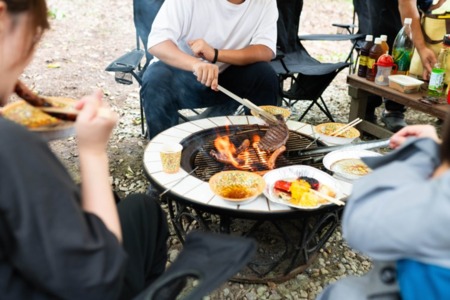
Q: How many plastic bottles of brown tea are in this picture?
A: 3